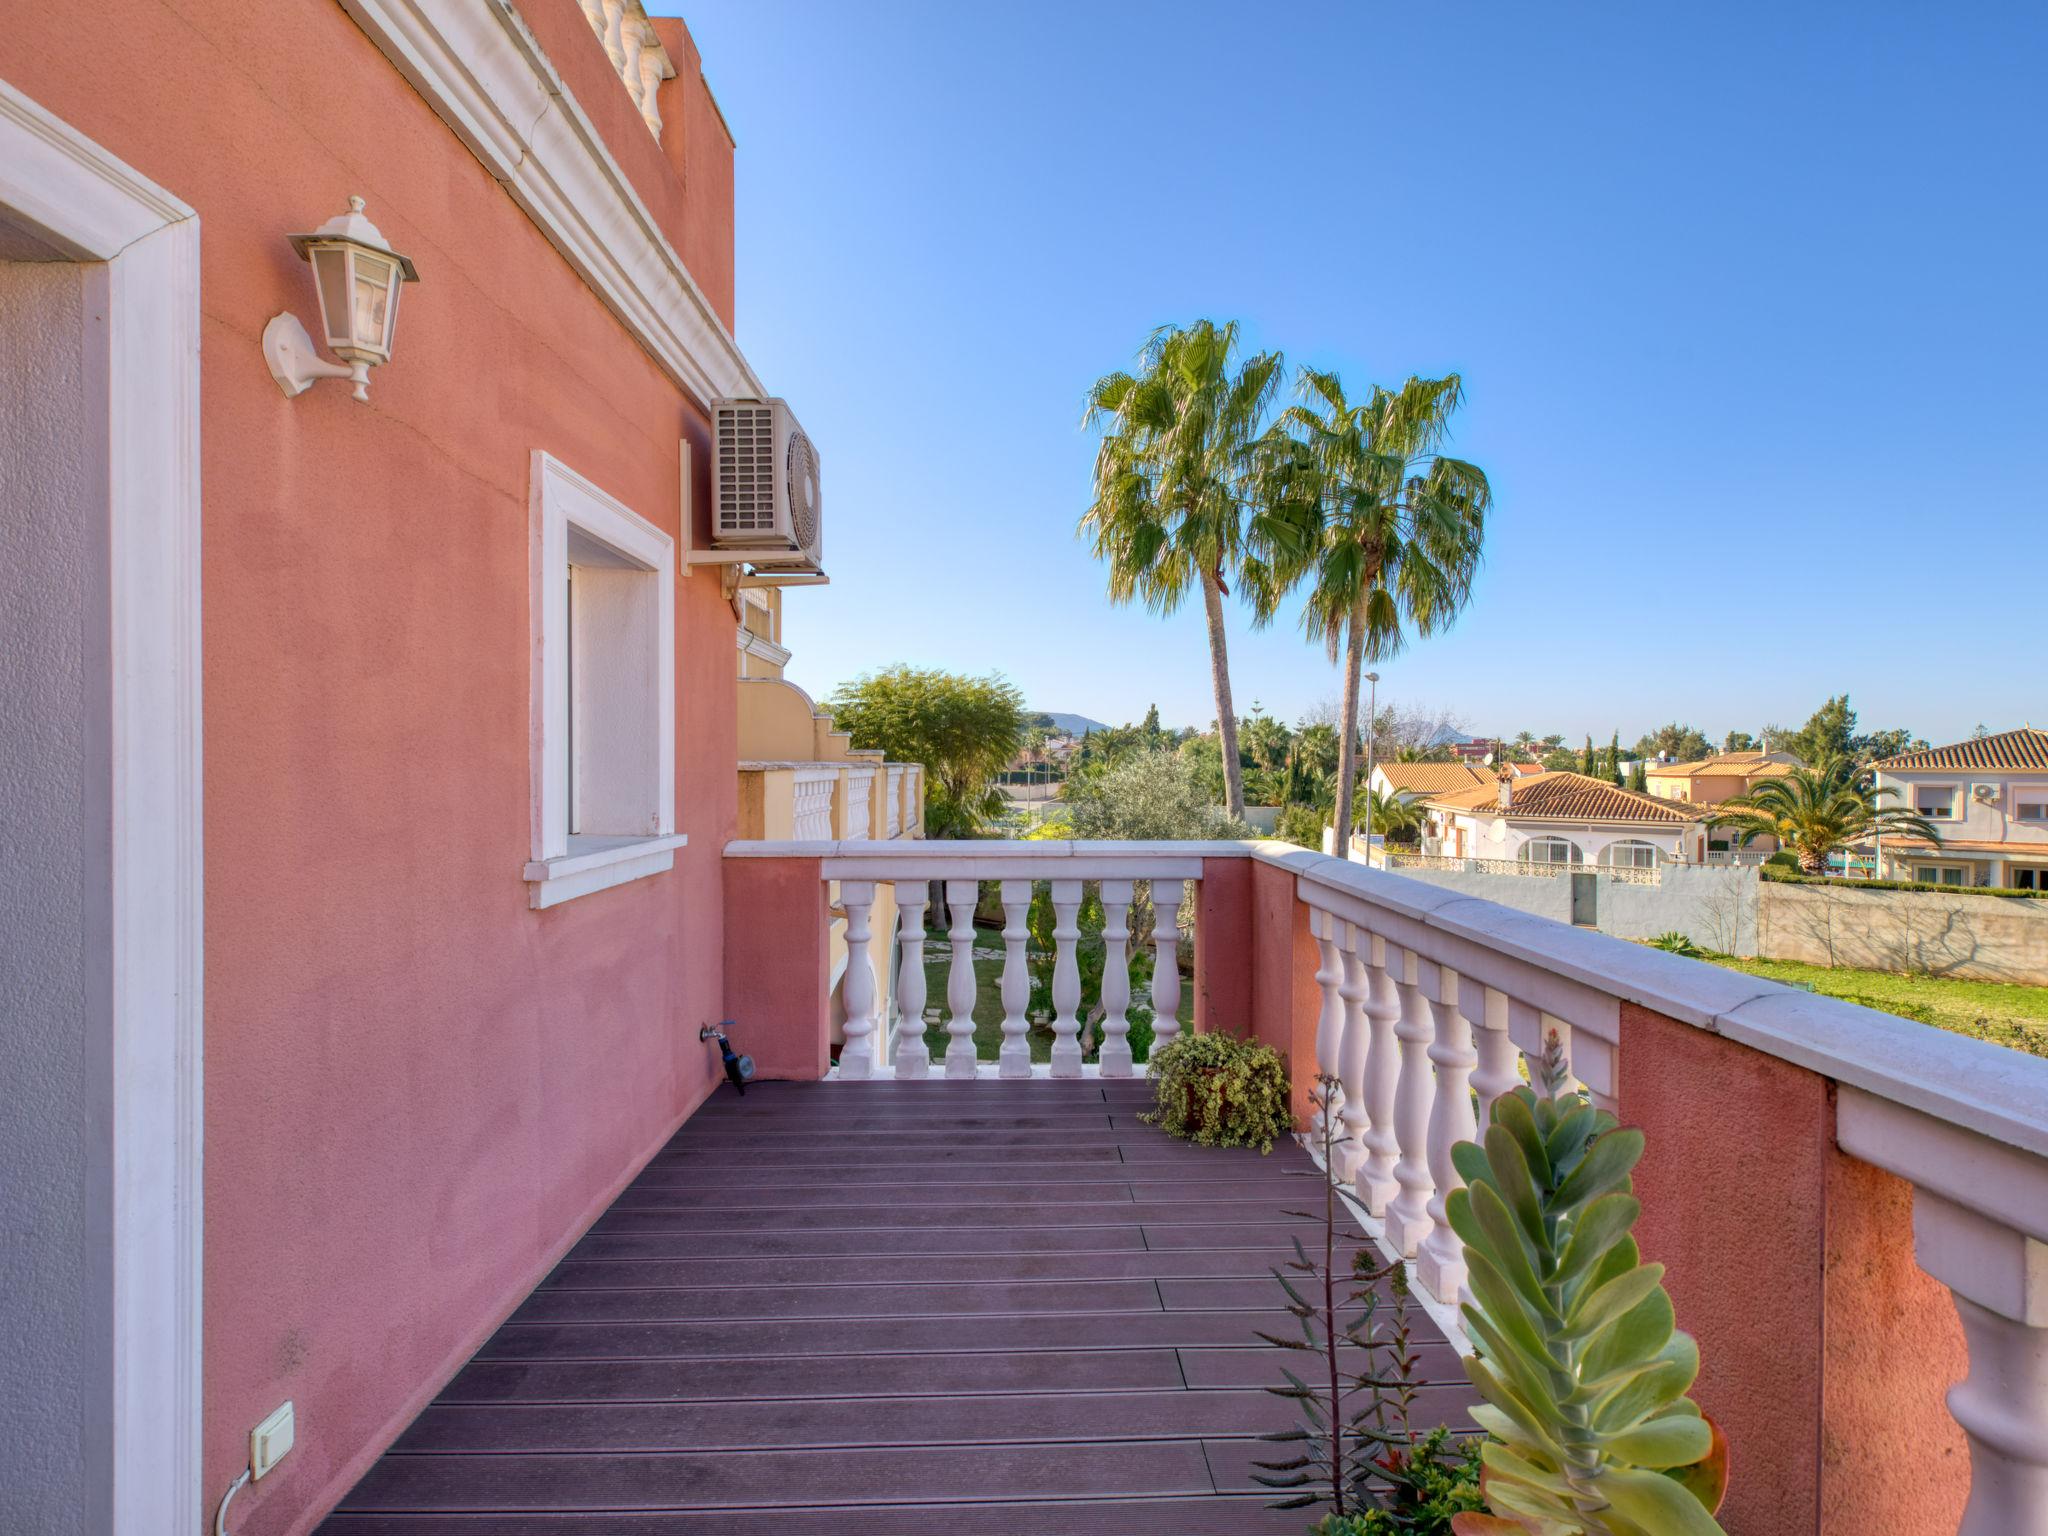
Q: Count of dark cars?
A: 0